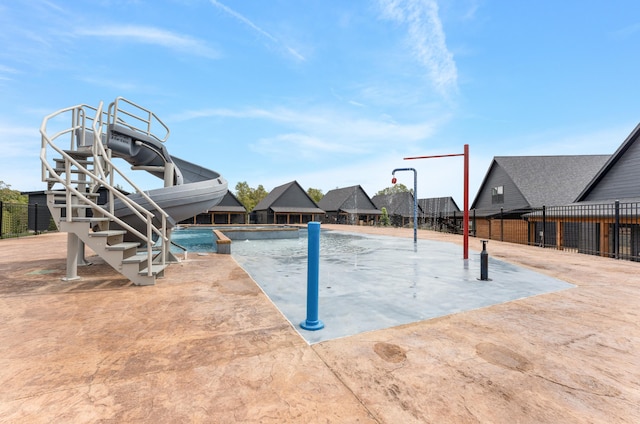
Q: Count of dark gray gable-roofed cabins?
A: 7